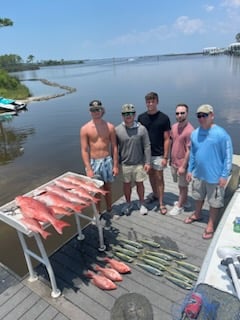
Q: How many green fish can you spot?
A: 14